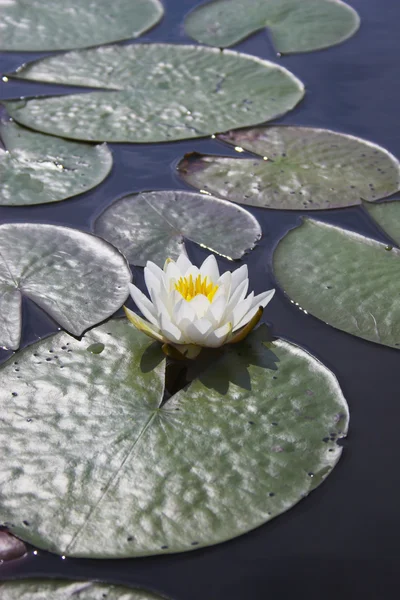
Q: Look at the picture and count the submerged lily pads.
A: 0